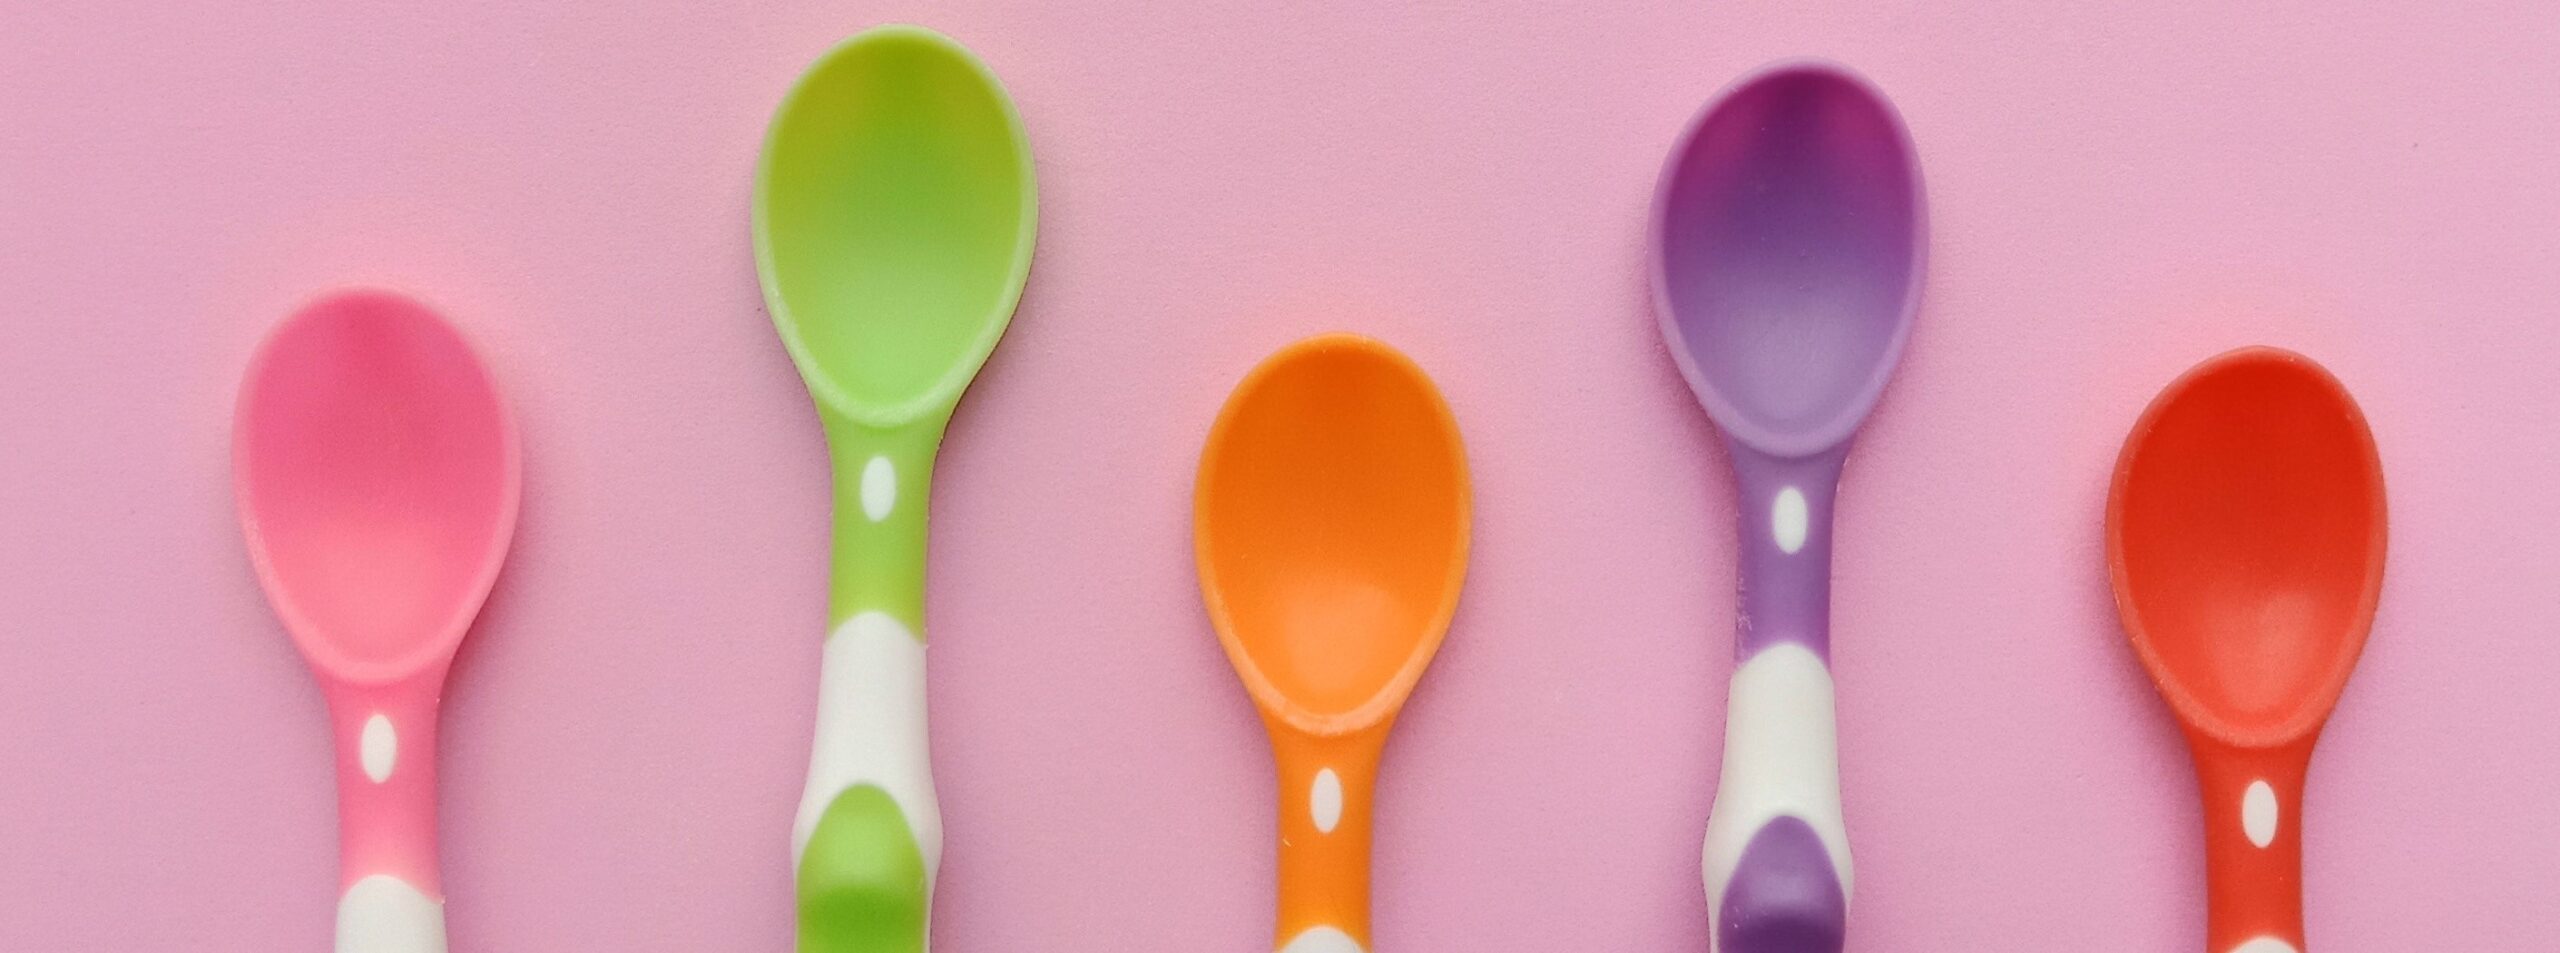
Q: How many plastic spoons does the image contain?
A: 5